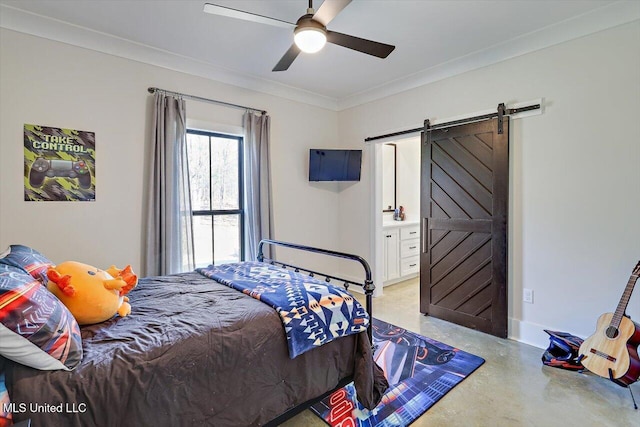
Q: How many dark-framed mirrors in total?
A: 1